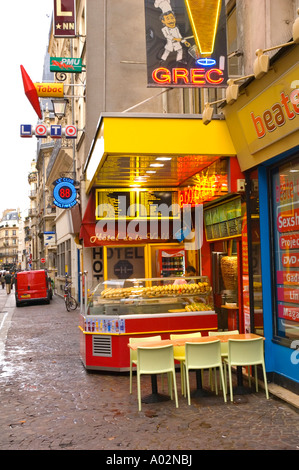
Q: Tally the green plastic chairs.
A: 5